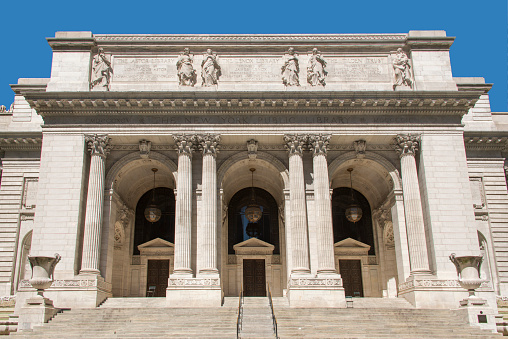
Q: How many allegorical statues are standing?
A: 6